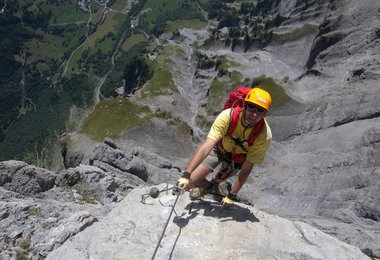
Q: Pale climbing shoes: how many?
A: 2